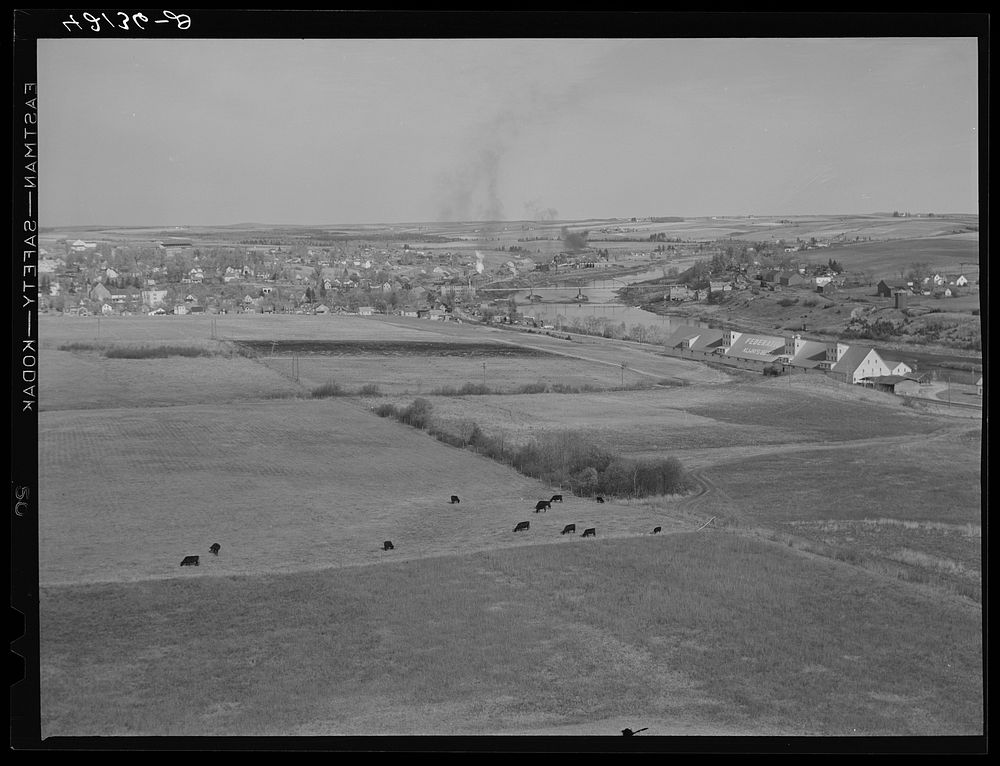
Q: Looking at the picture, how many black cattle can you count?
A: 11